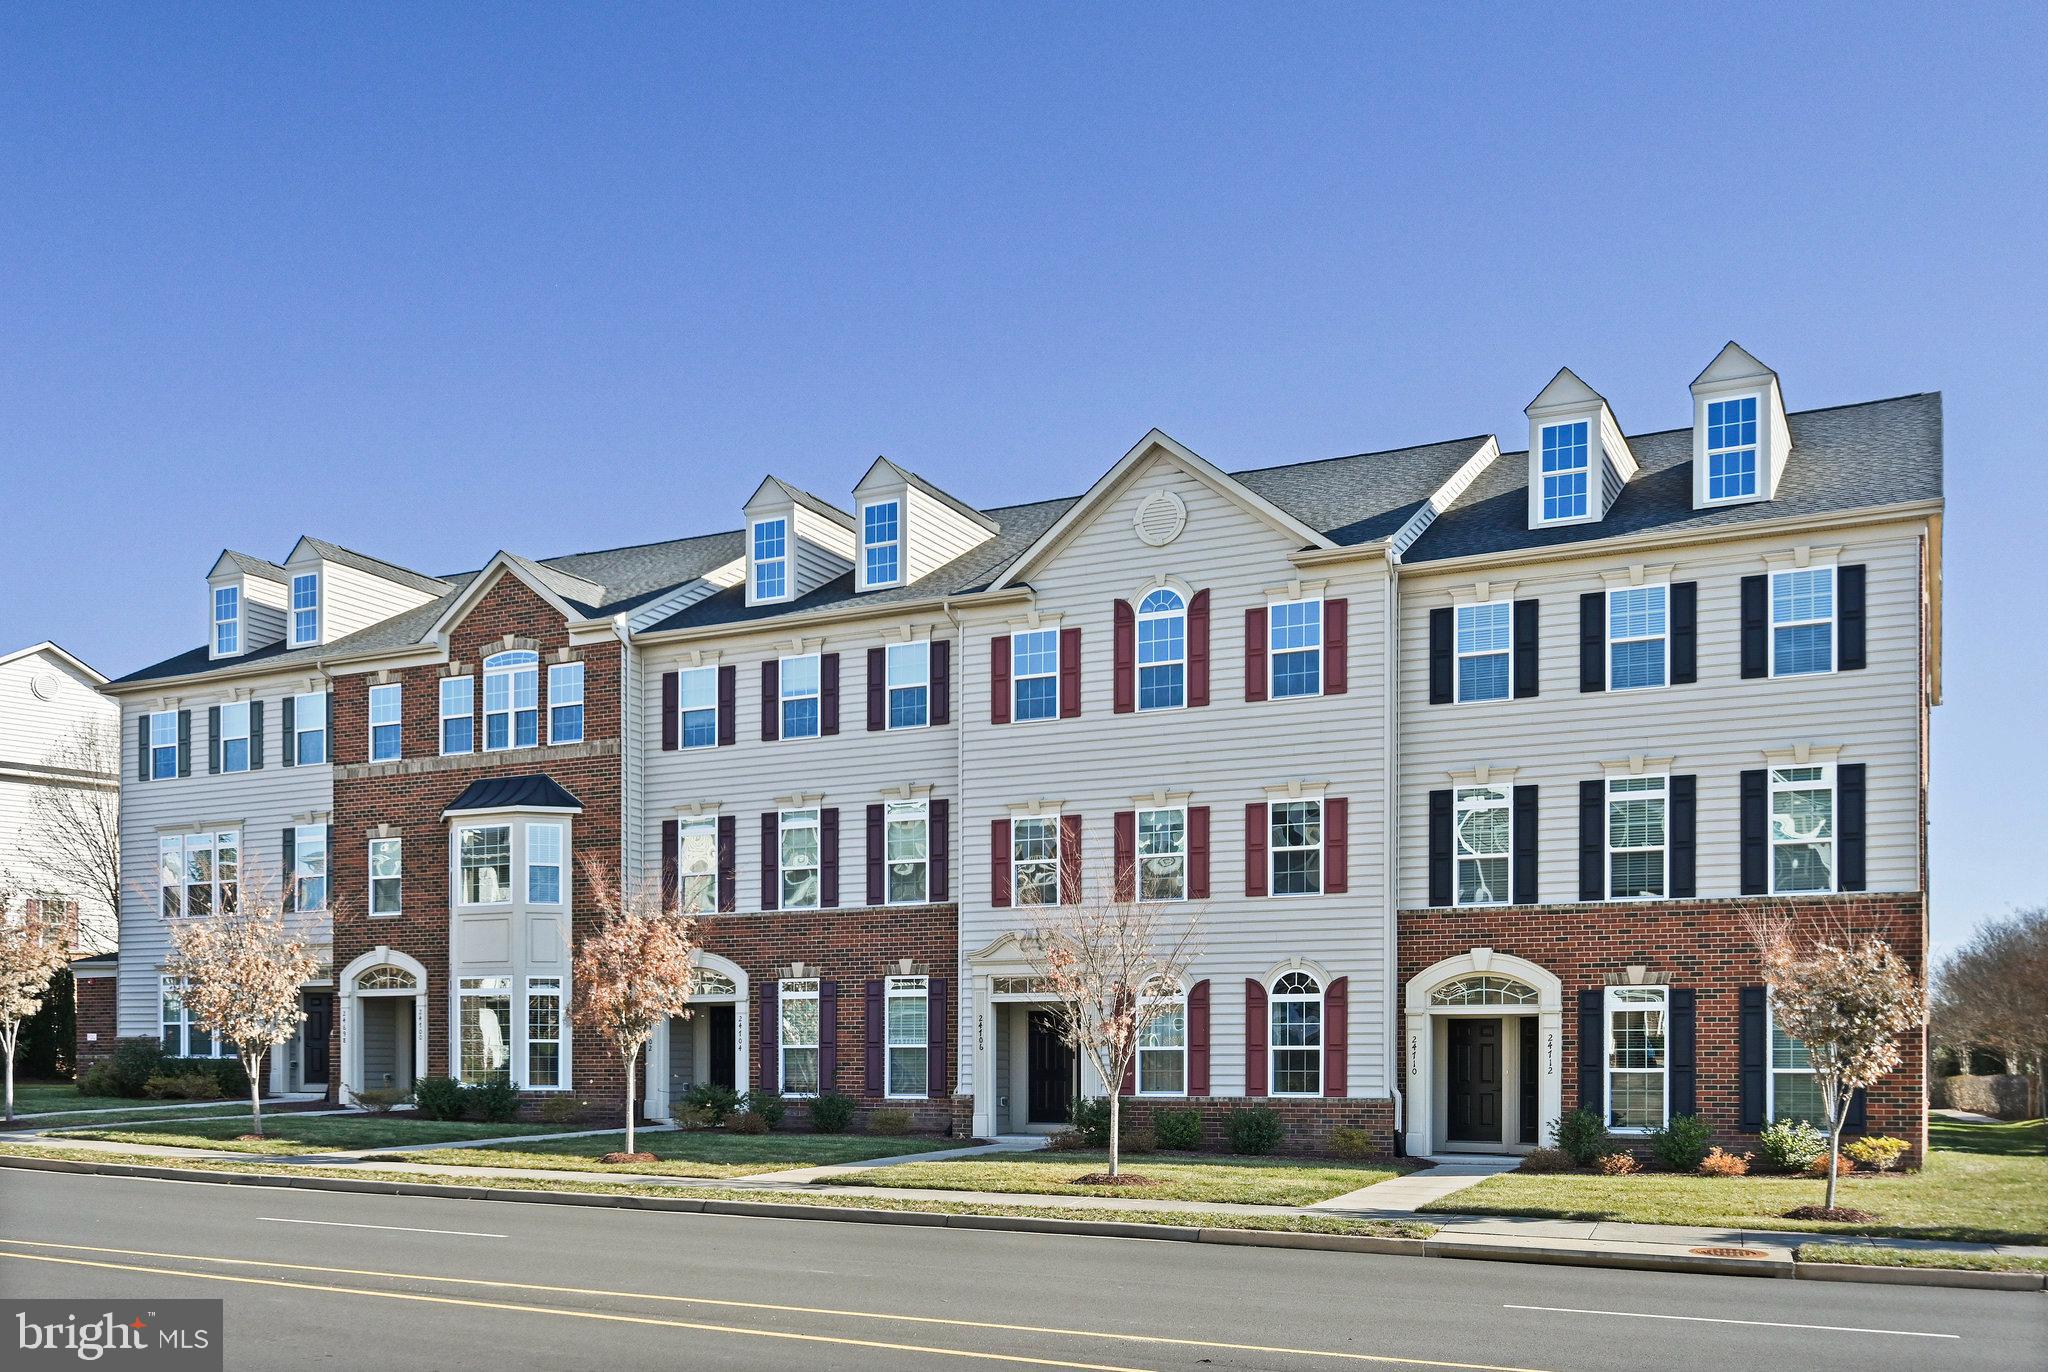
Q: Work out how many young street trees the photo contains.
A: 5